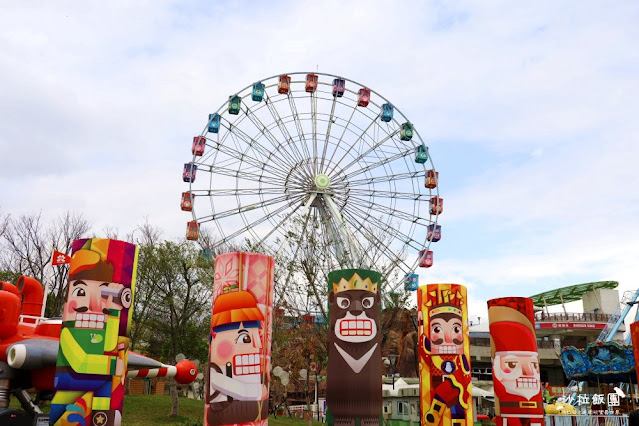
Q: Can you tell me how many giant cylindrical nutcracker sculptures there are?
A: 5